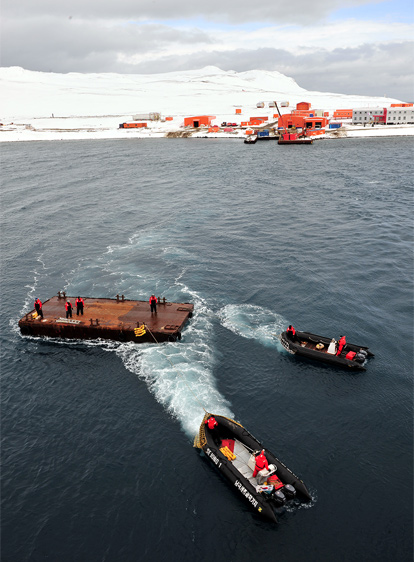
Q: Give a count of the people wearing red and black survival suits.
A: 8